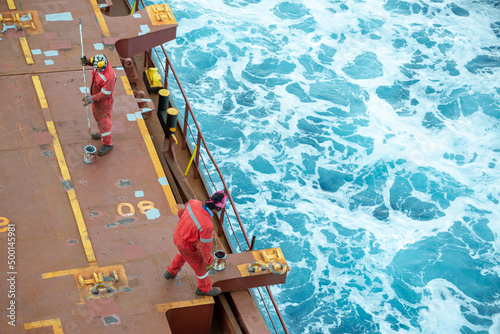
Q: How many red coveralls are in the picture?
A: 2